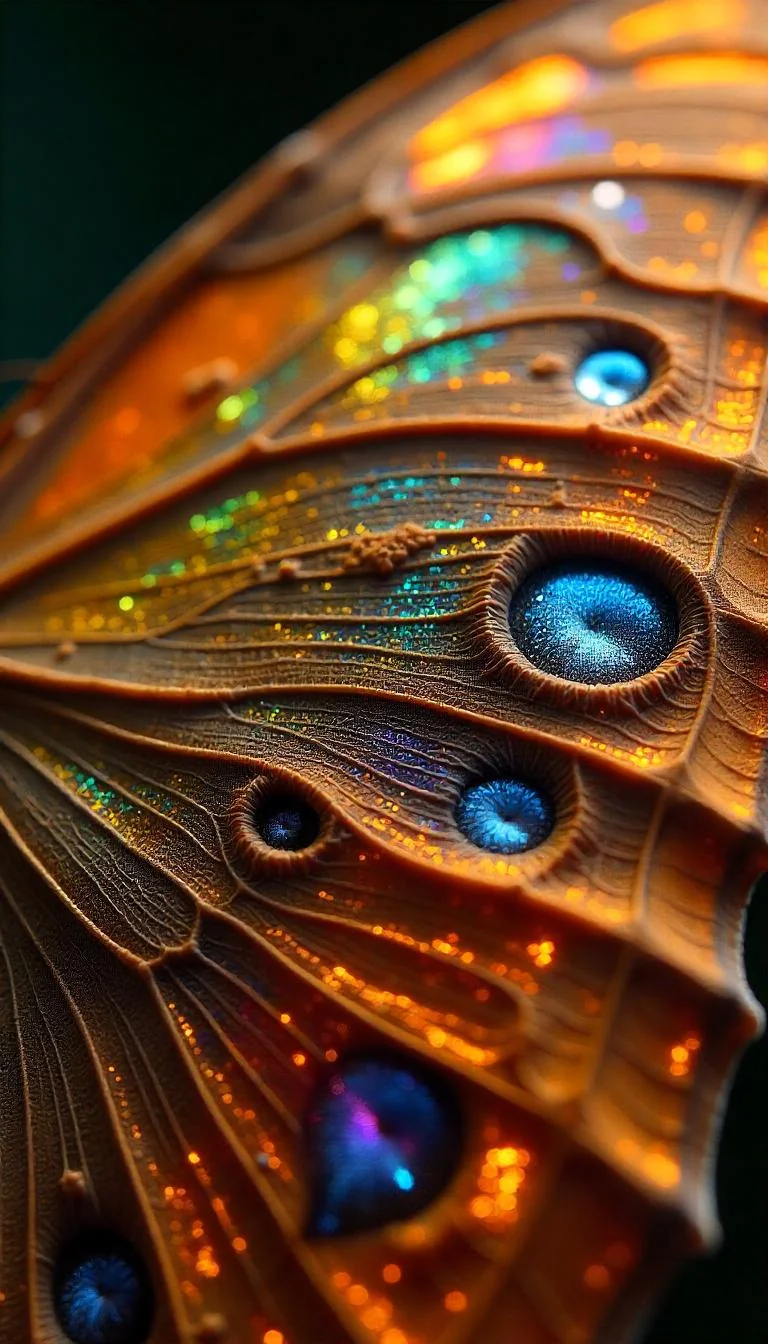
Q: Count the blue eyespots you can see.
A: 6